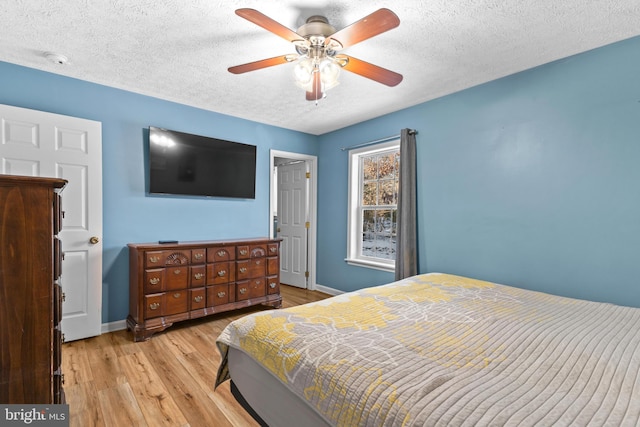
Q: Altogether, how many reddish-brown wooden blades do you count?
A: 5